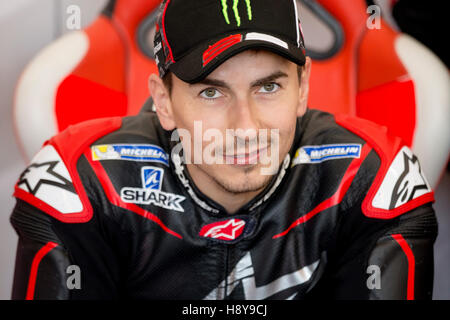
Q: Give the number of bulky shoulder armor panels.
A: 2